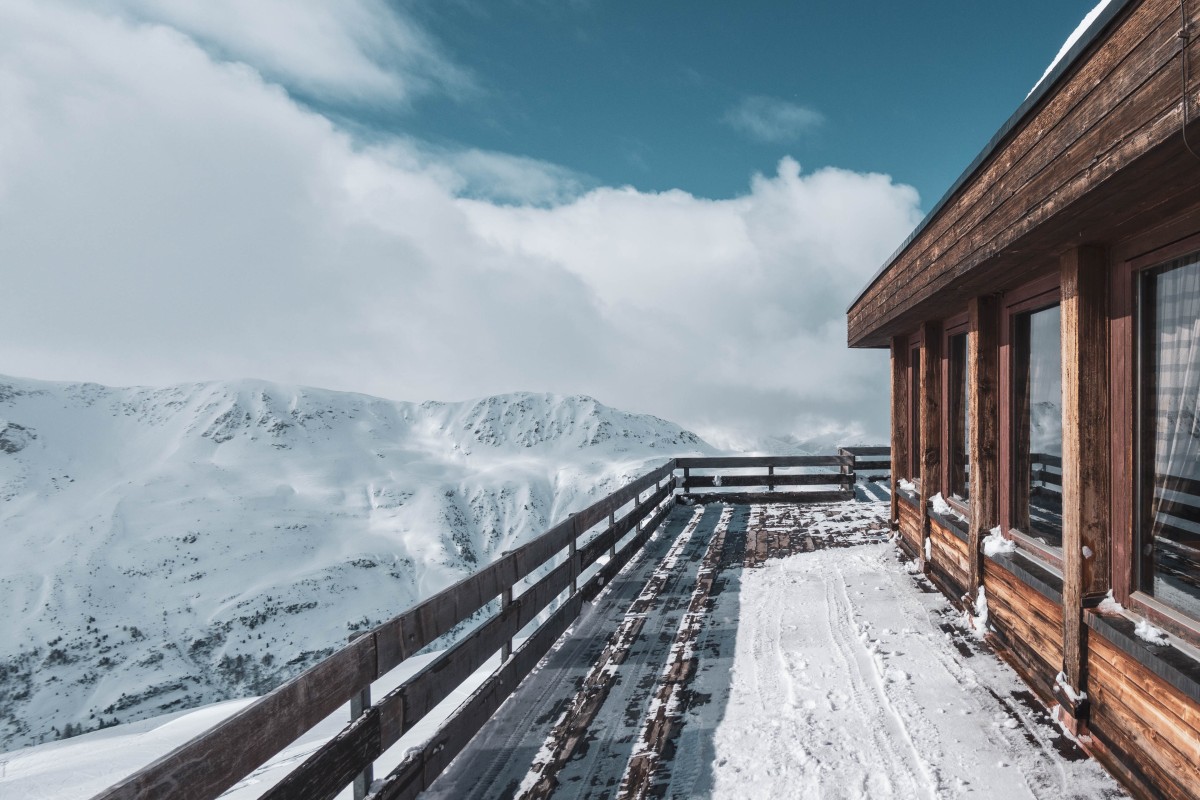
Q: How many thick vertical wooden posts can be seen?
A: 4